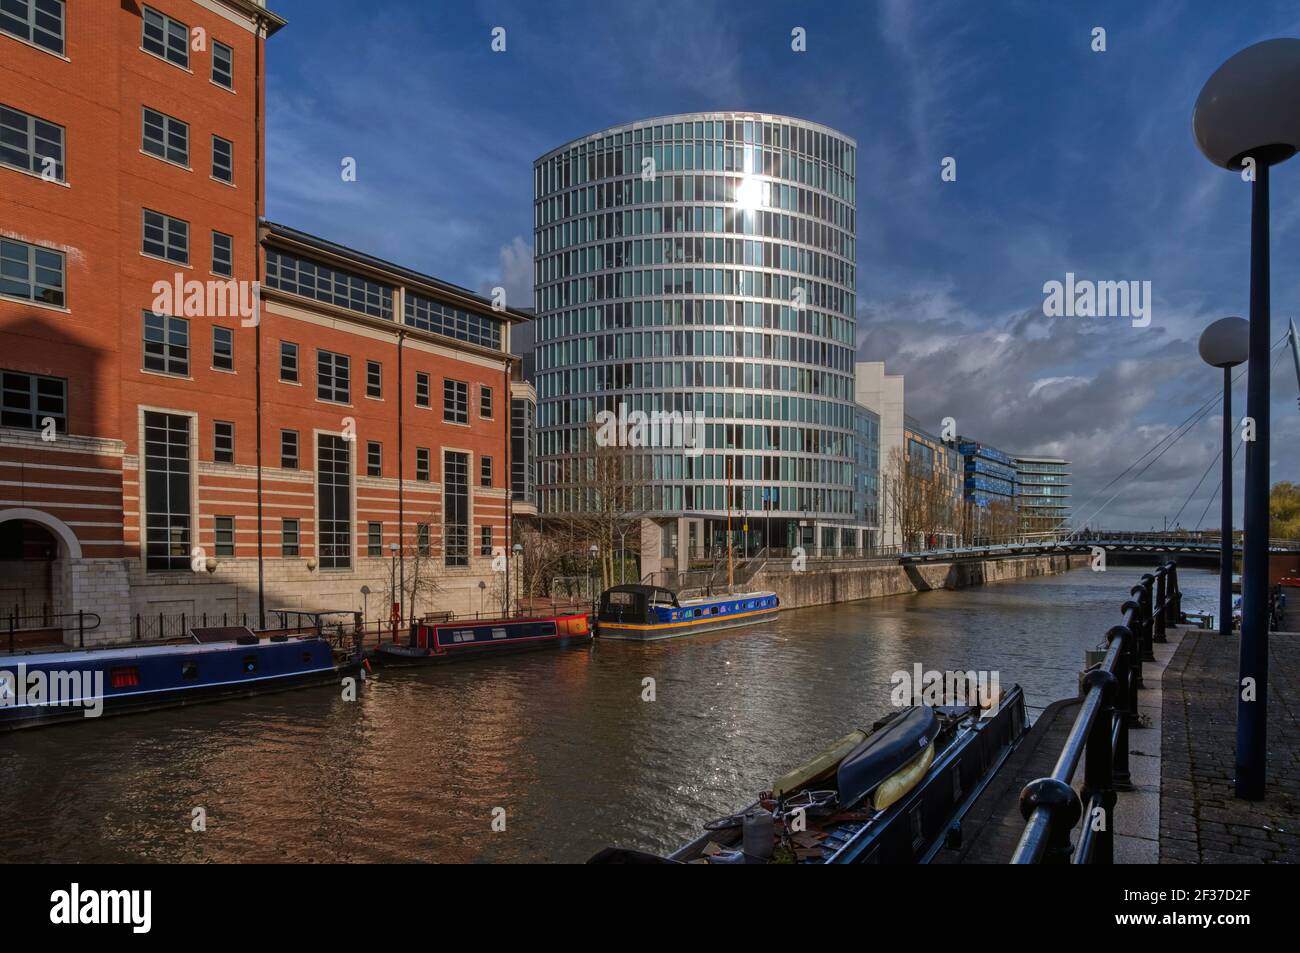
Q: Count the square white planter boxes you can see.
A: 0